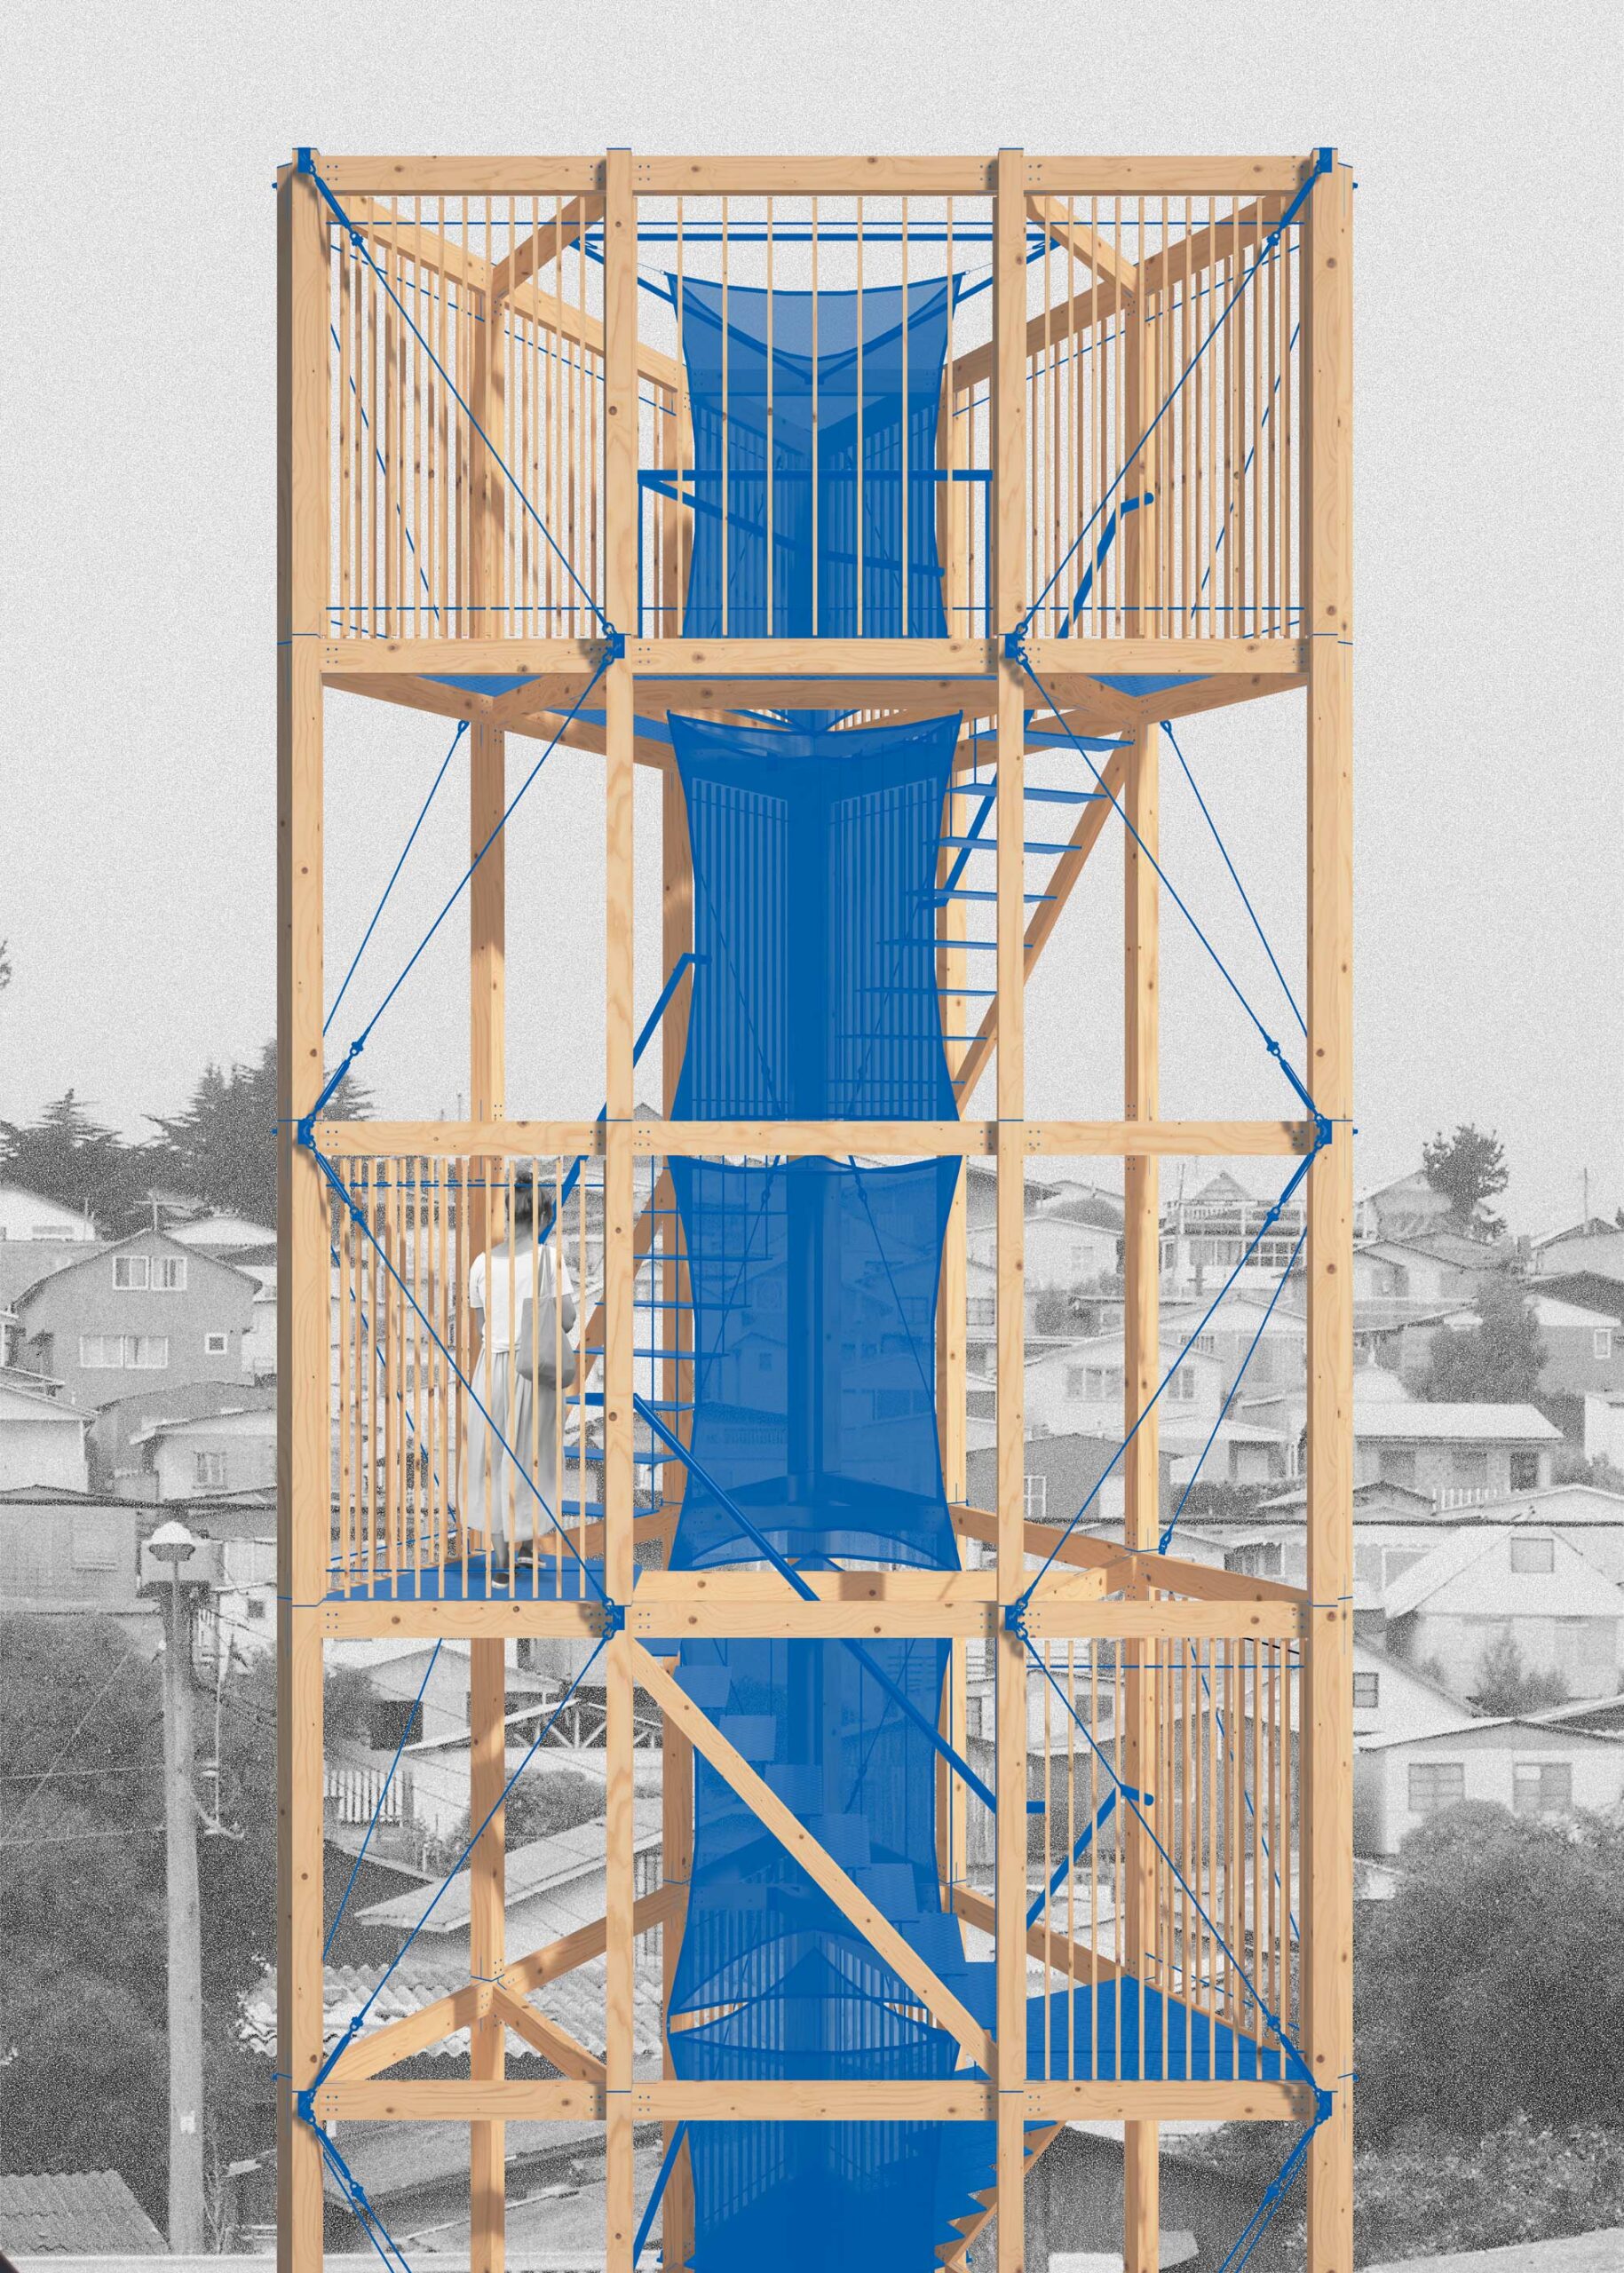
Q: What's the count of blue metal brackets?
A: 10